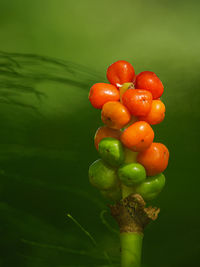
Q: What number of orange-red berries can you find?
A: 9